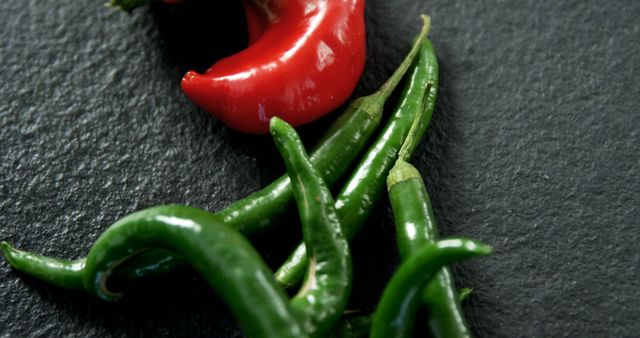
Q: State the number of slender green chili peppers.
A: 6